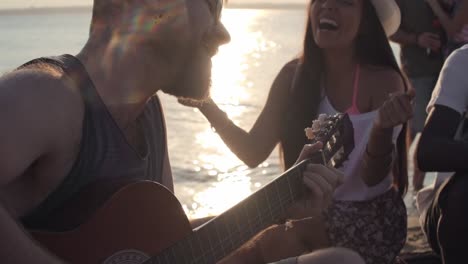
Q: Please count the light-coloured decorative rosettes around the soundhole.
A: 1